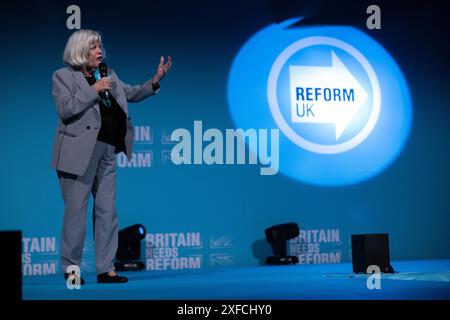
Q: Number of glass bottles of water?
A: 0